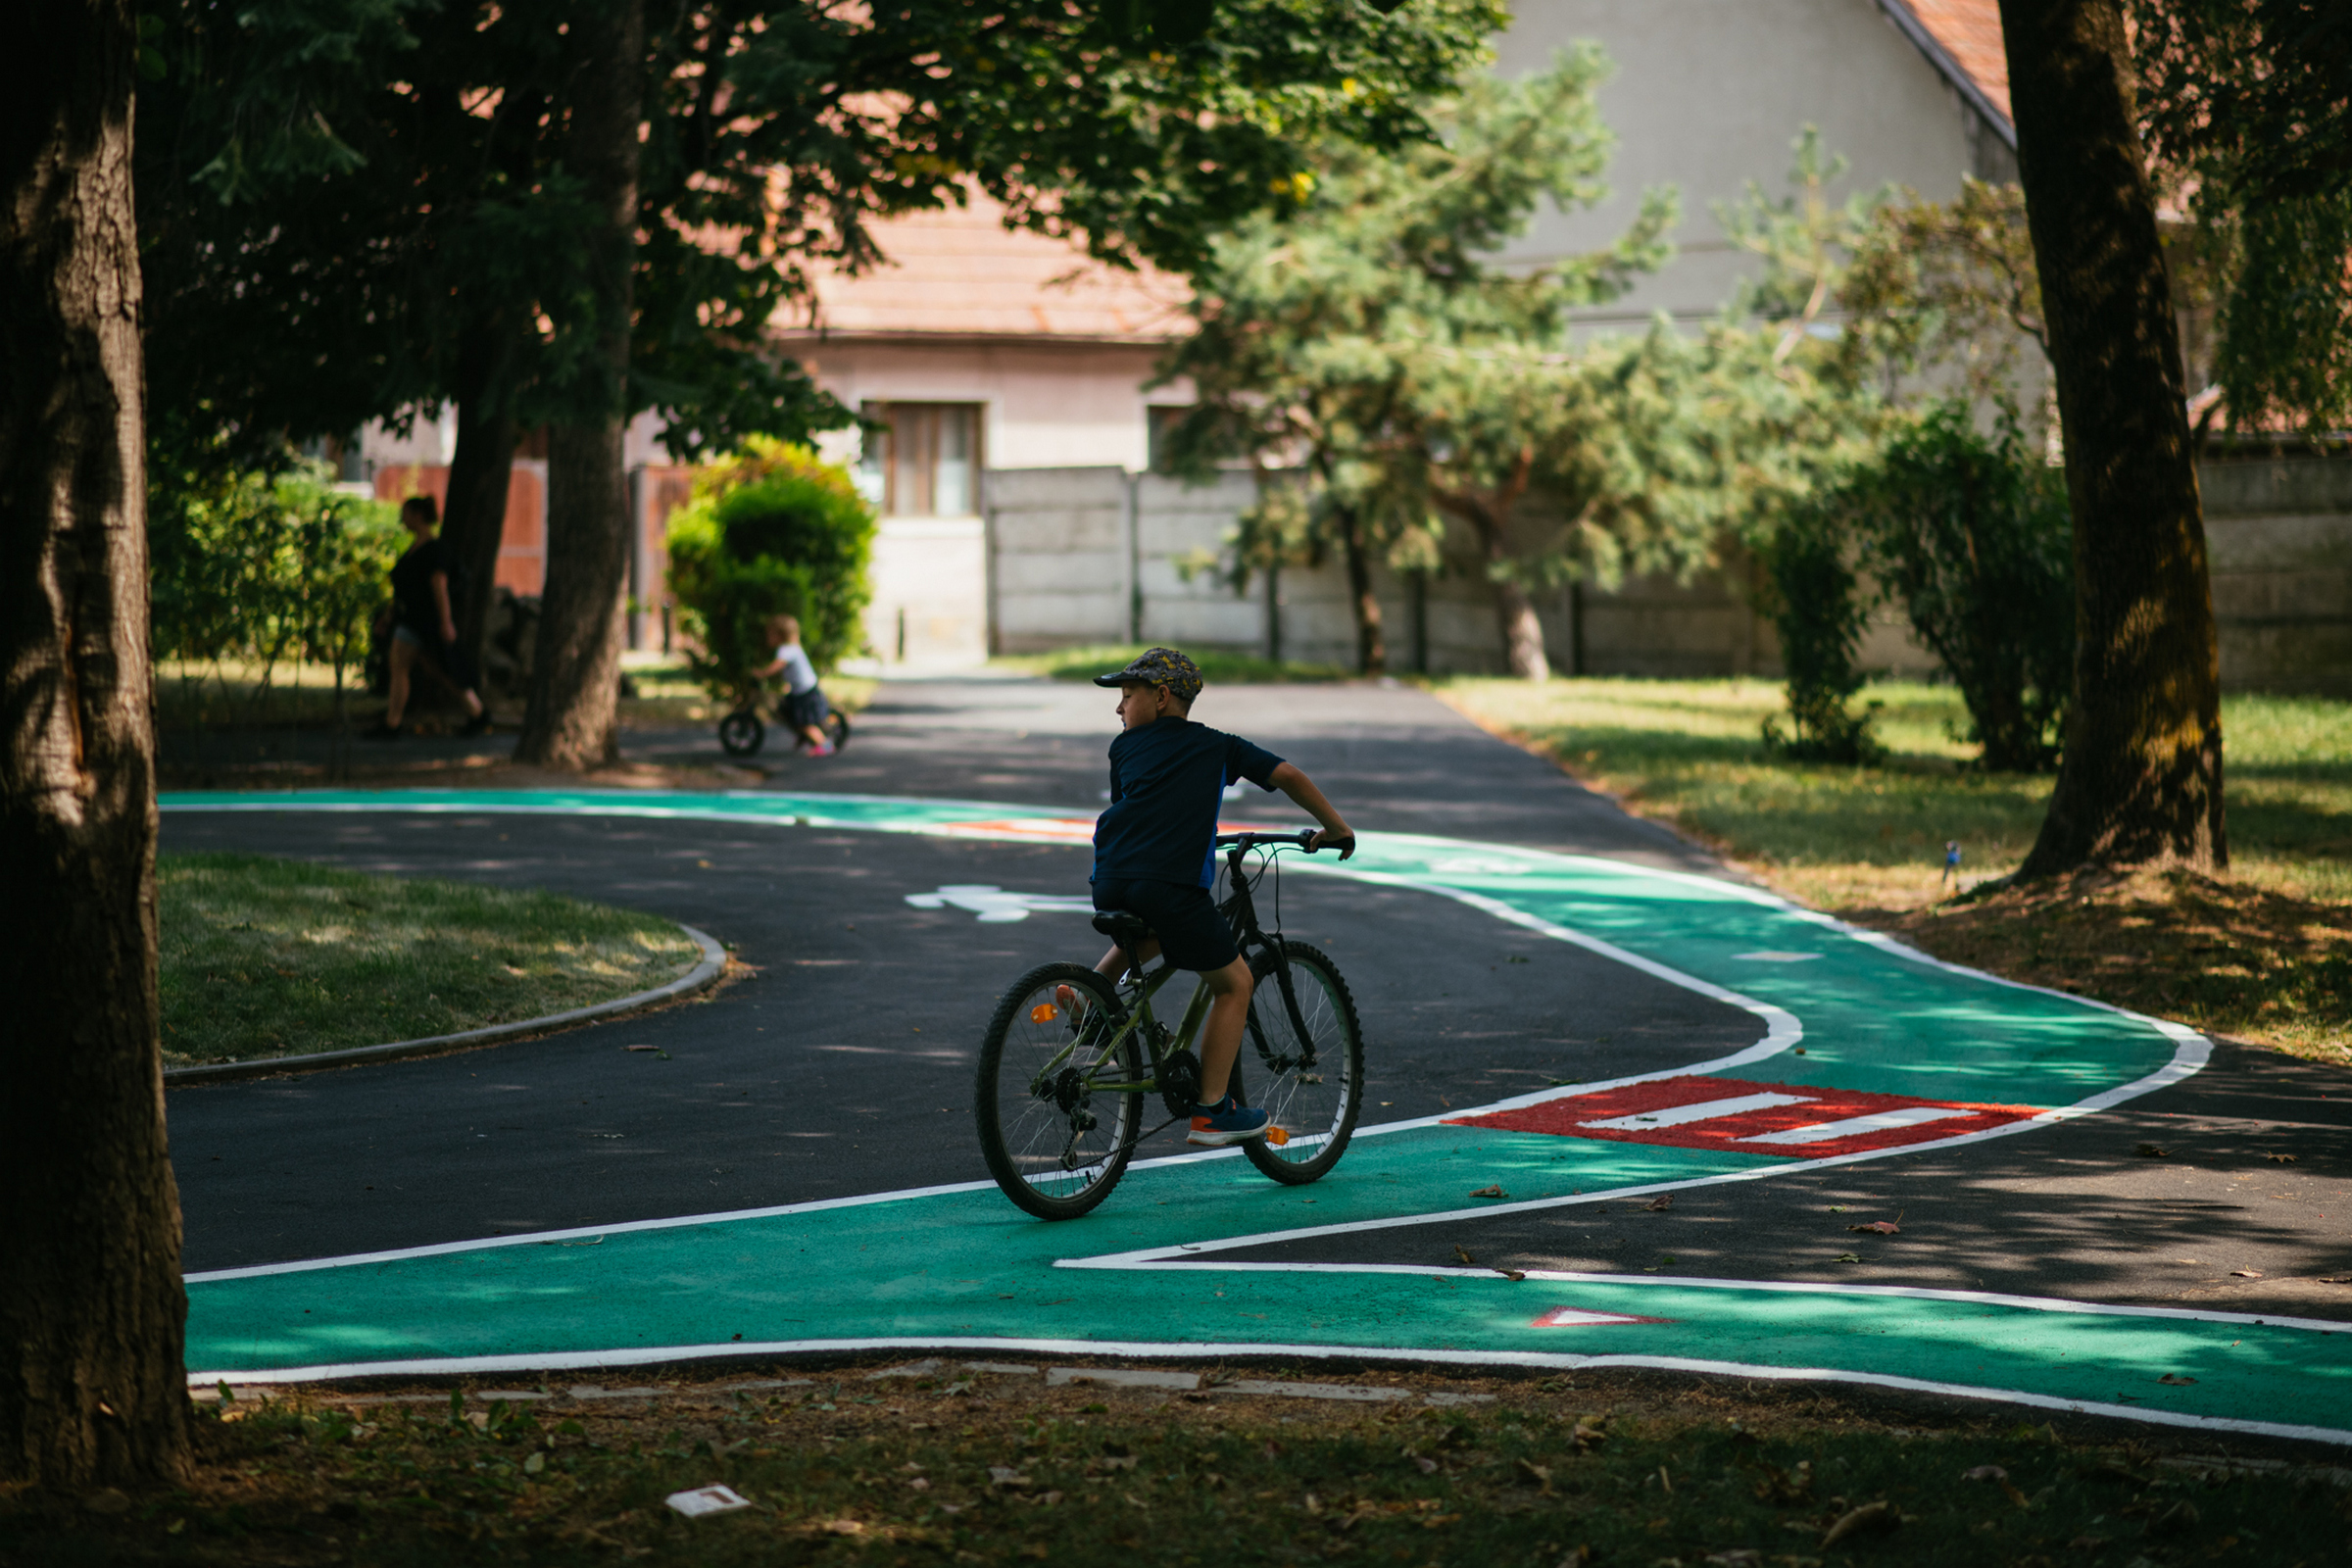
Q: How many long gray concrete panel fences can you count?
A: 1